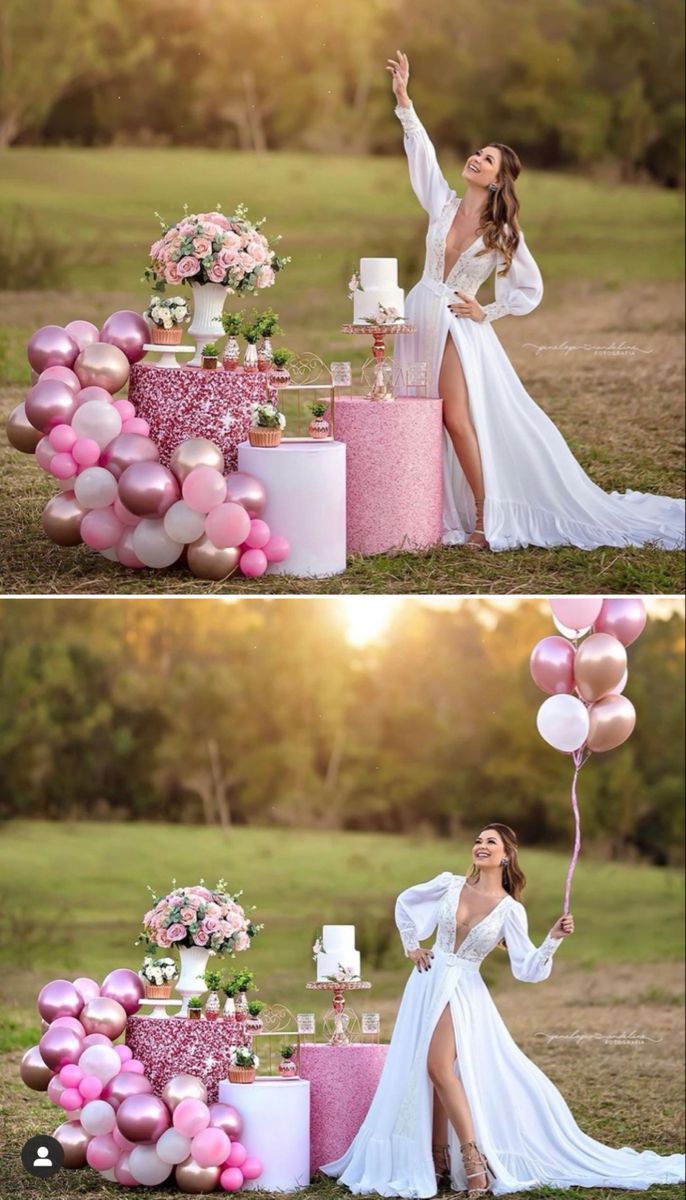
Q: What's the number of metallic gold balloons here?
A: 12